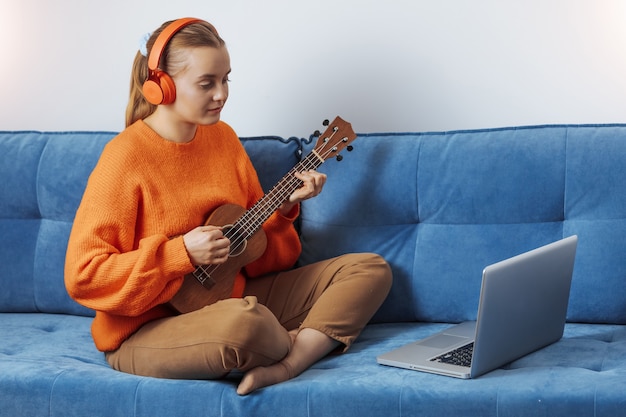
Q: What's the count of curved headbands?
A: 1